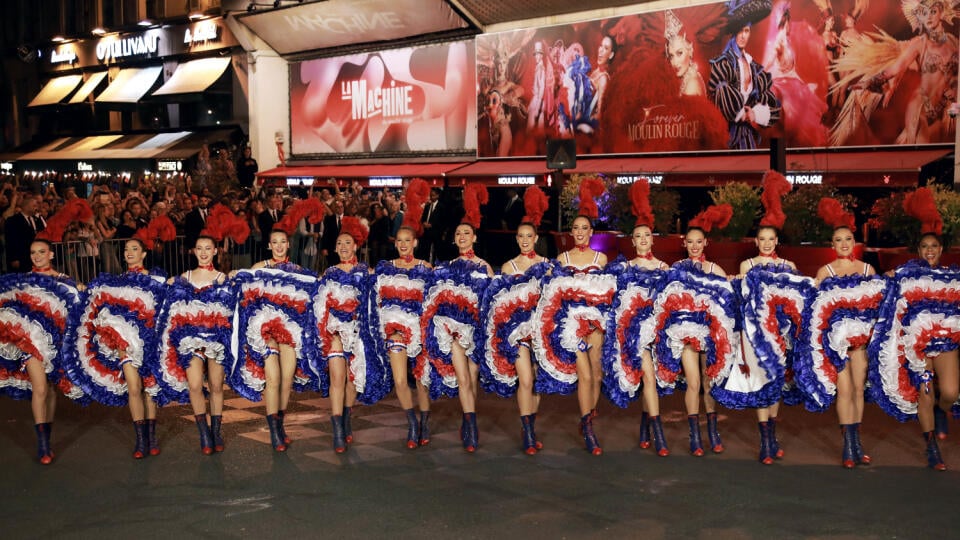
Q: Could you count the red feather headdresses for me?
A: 14